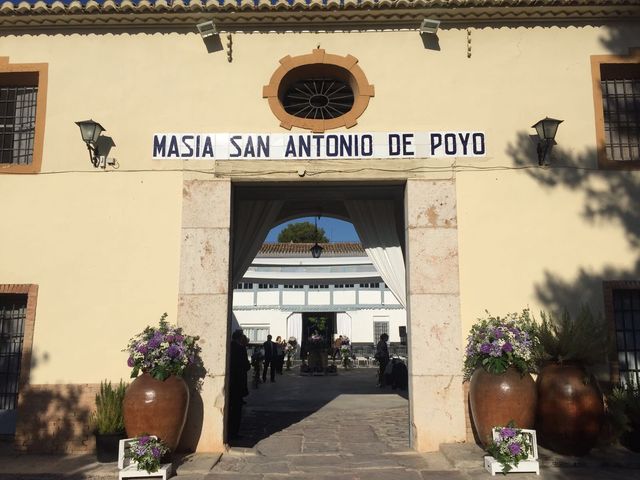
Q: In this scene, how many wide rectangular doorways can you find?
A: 1